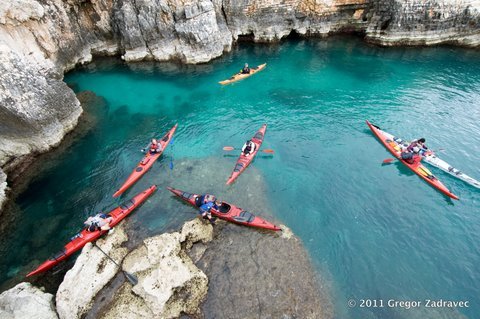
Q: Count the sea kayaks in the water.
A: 7